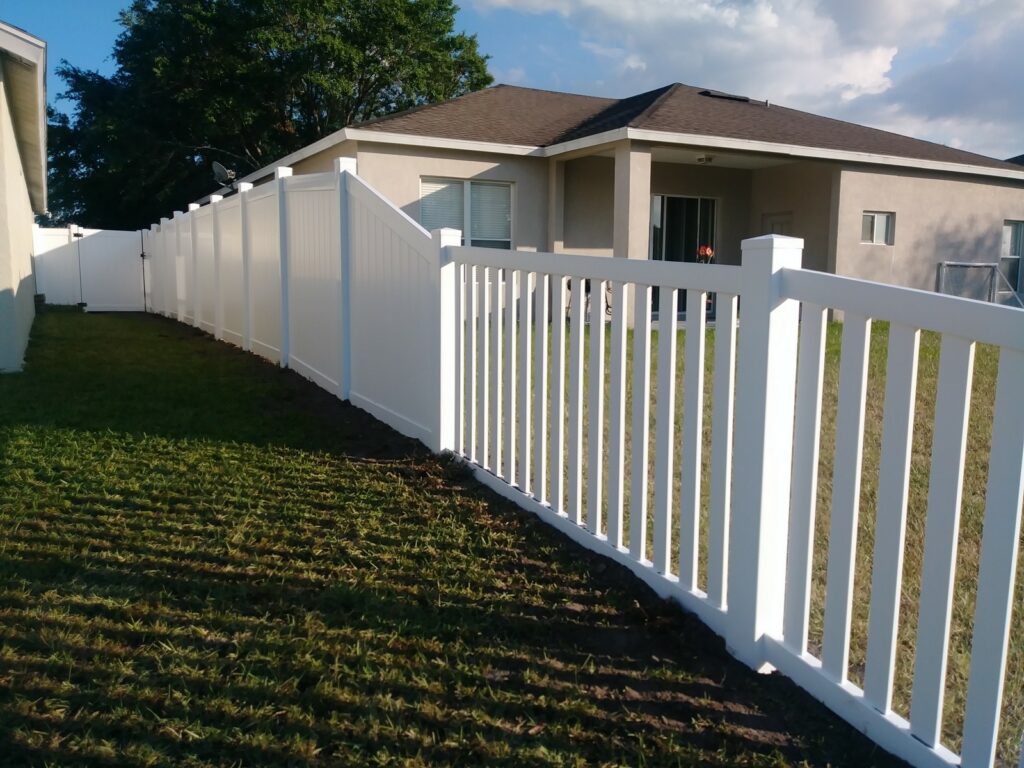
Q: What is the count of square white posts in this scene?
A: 13